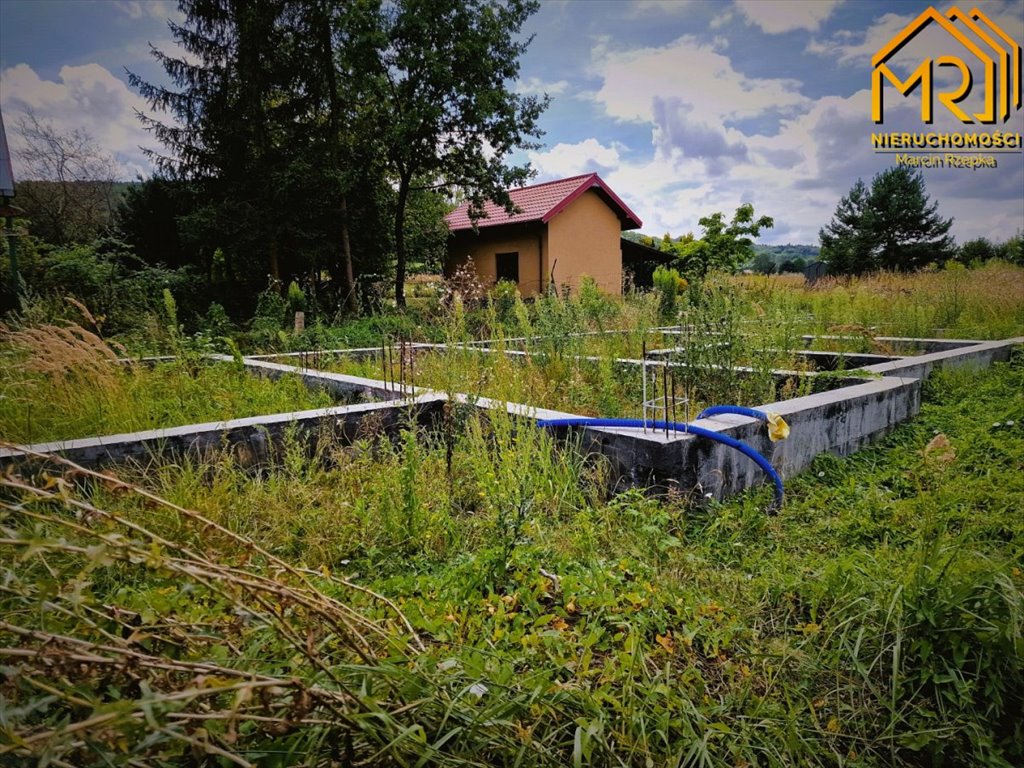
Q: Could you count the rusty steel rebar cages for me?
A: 3